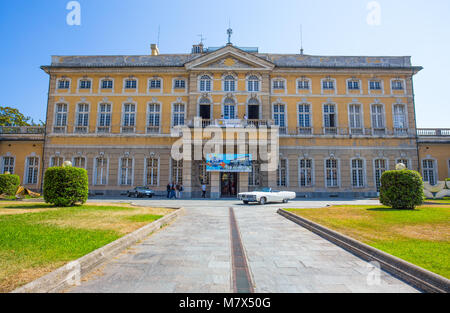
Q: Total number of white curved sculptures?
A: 1